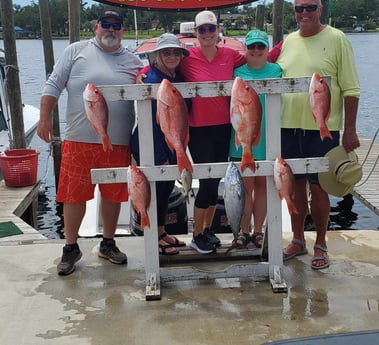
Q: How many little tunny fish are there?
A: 1